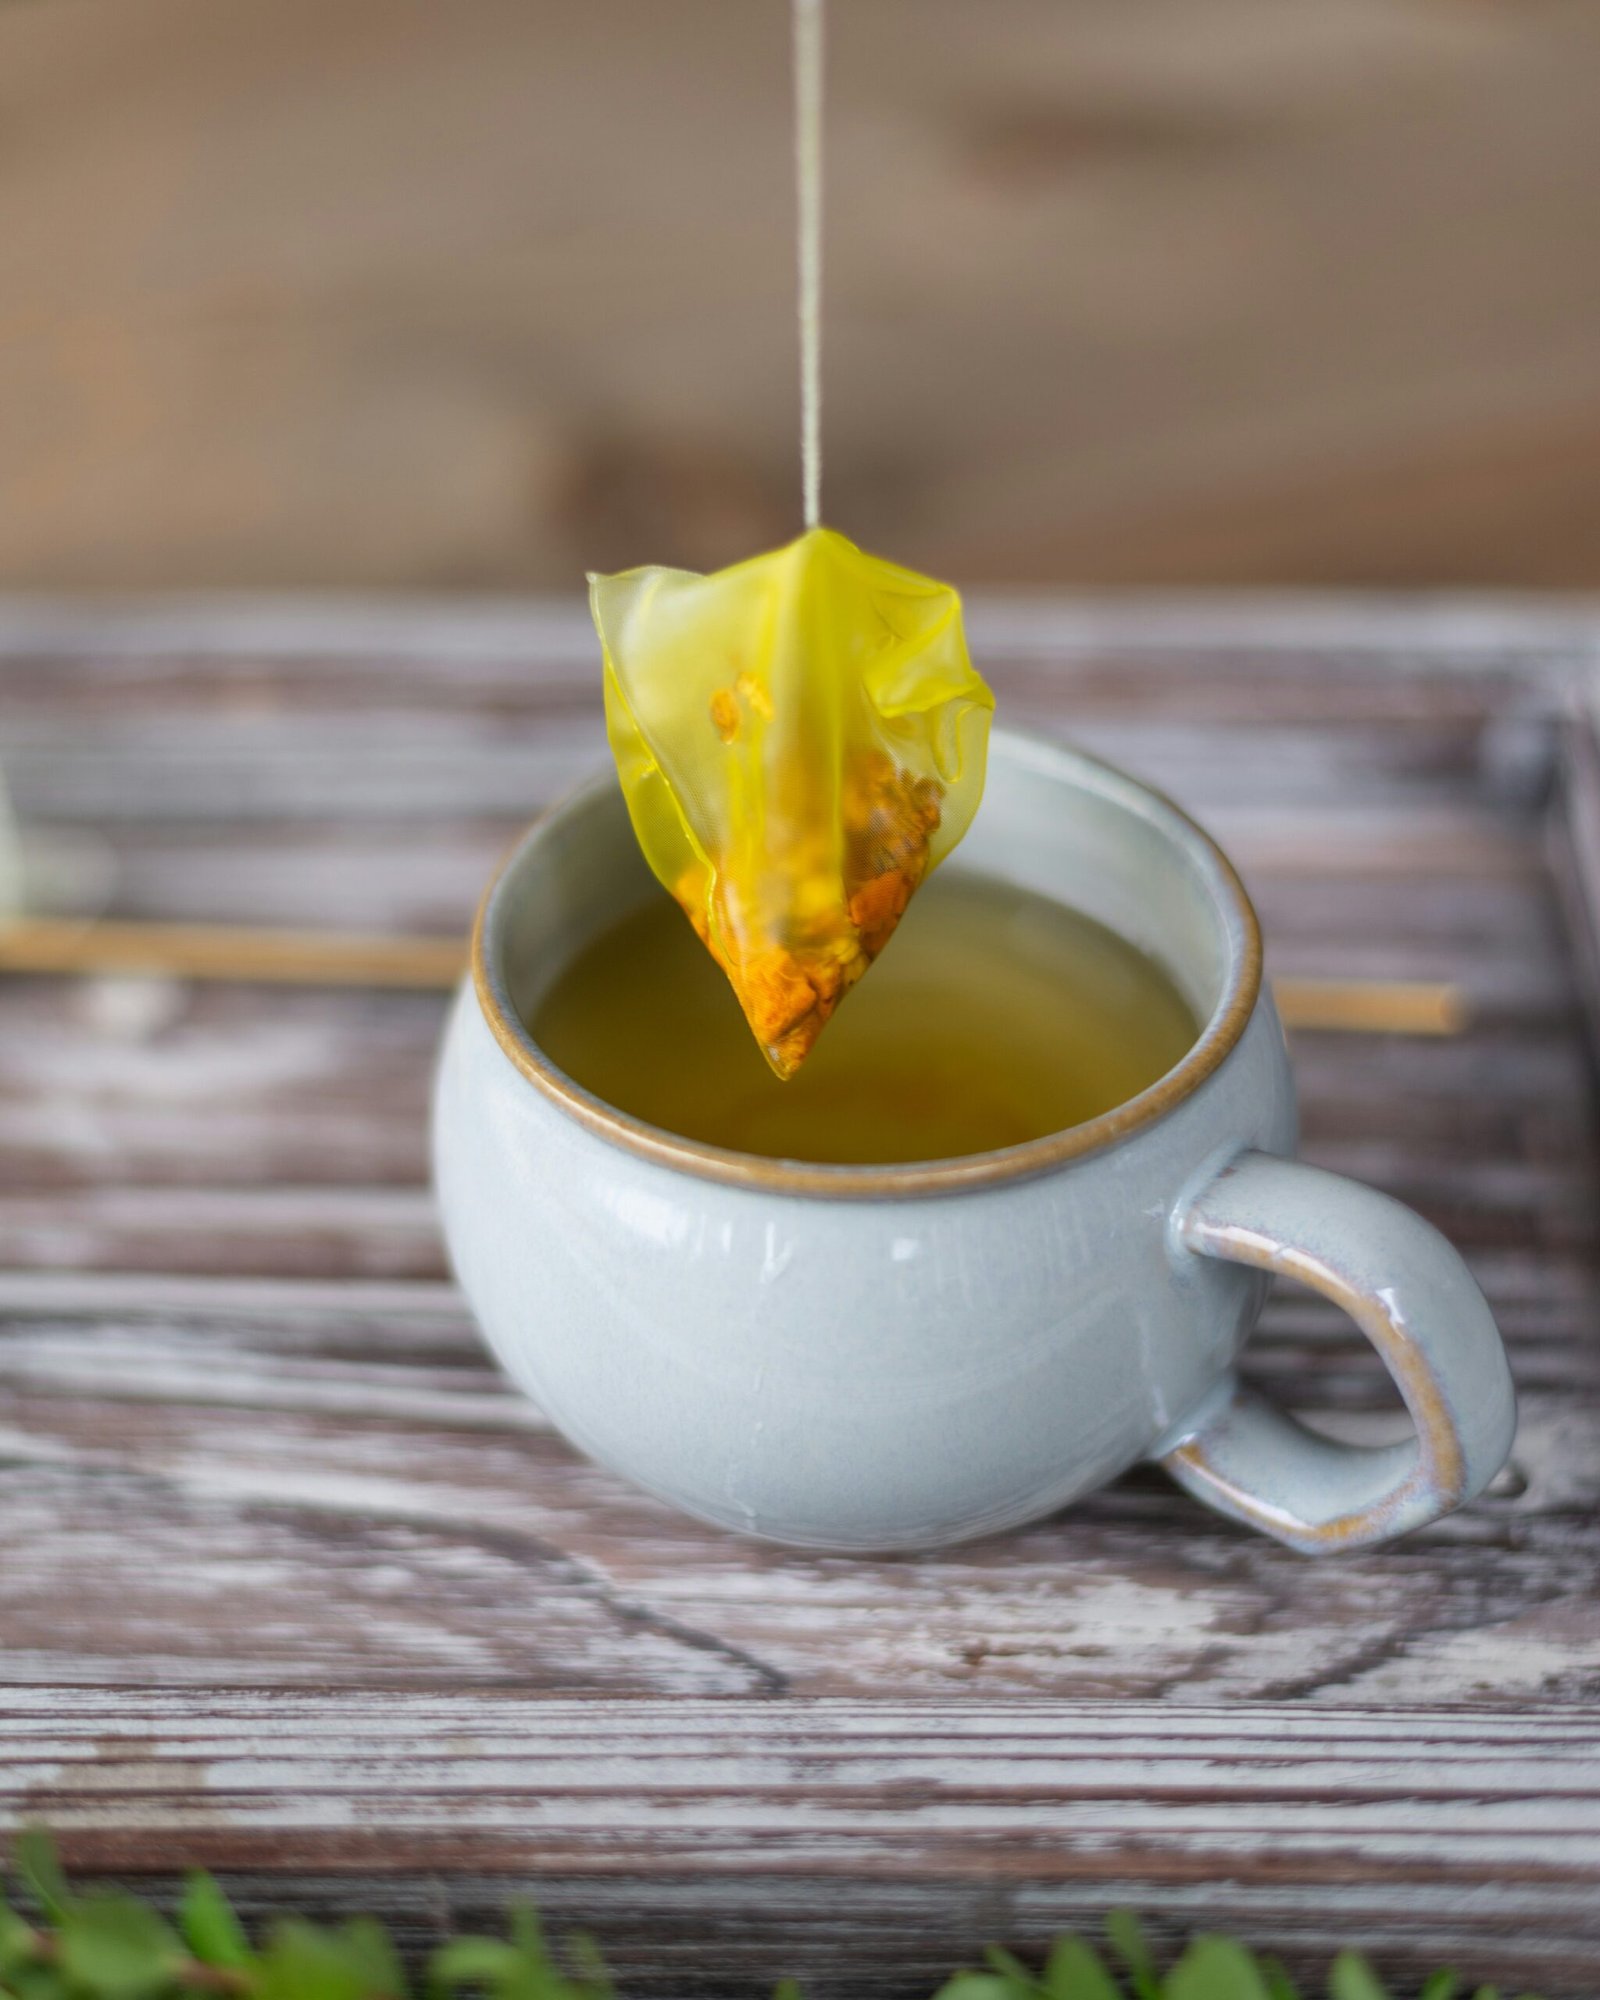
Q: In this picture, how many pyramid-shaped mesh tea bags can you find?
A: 1